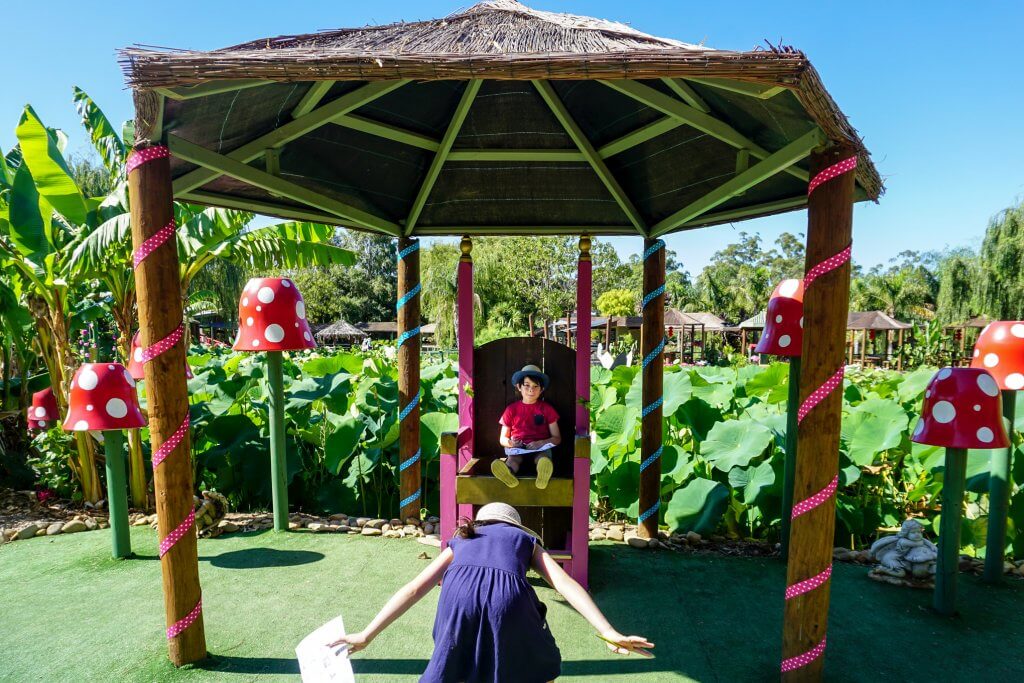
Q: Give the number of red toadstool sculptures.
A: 7